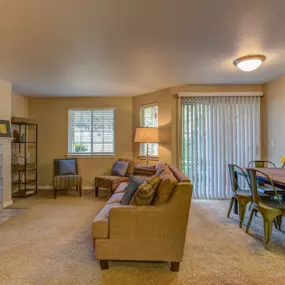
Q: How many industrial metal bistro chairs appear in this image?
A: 3